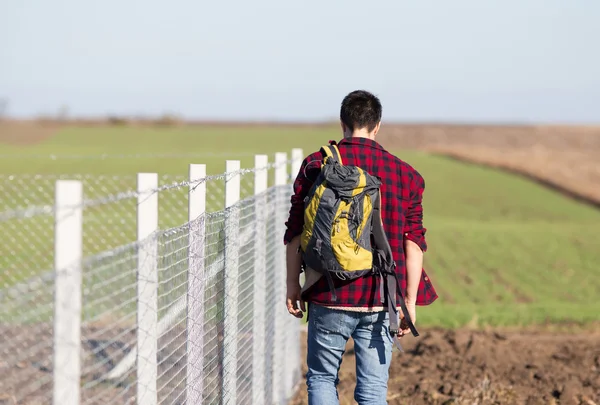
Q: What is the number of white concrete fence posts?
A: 7